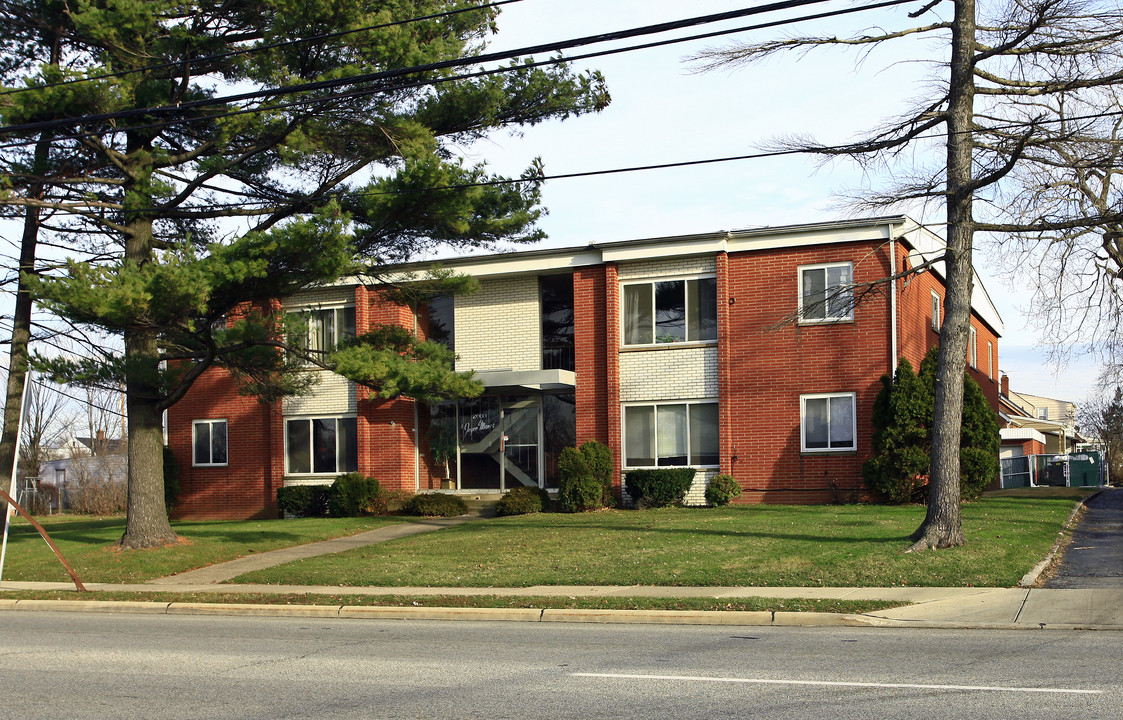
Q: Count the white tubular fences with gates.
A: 1